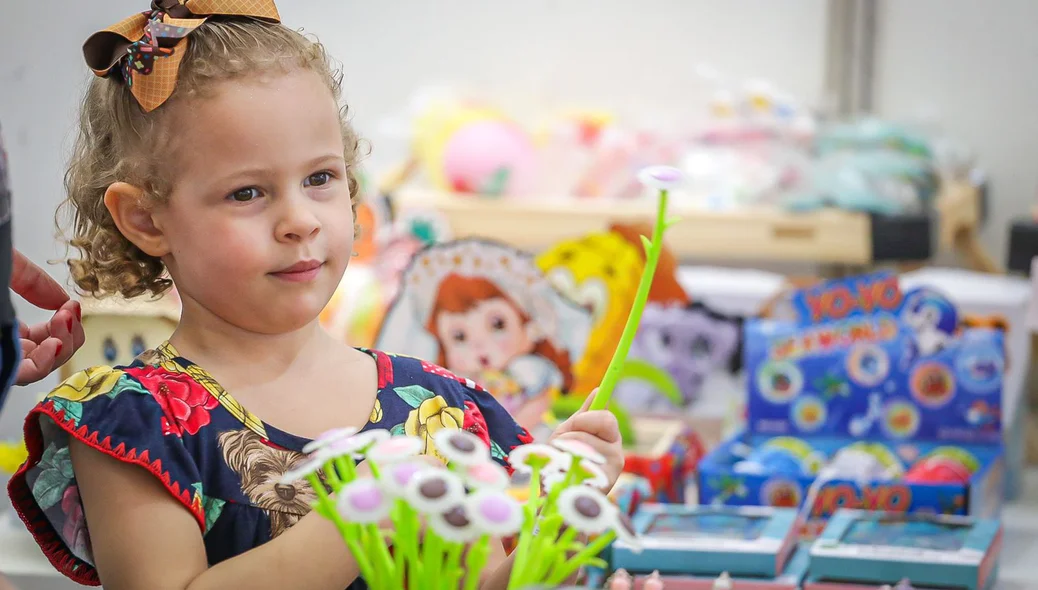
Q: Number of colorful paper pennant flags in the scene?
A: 0